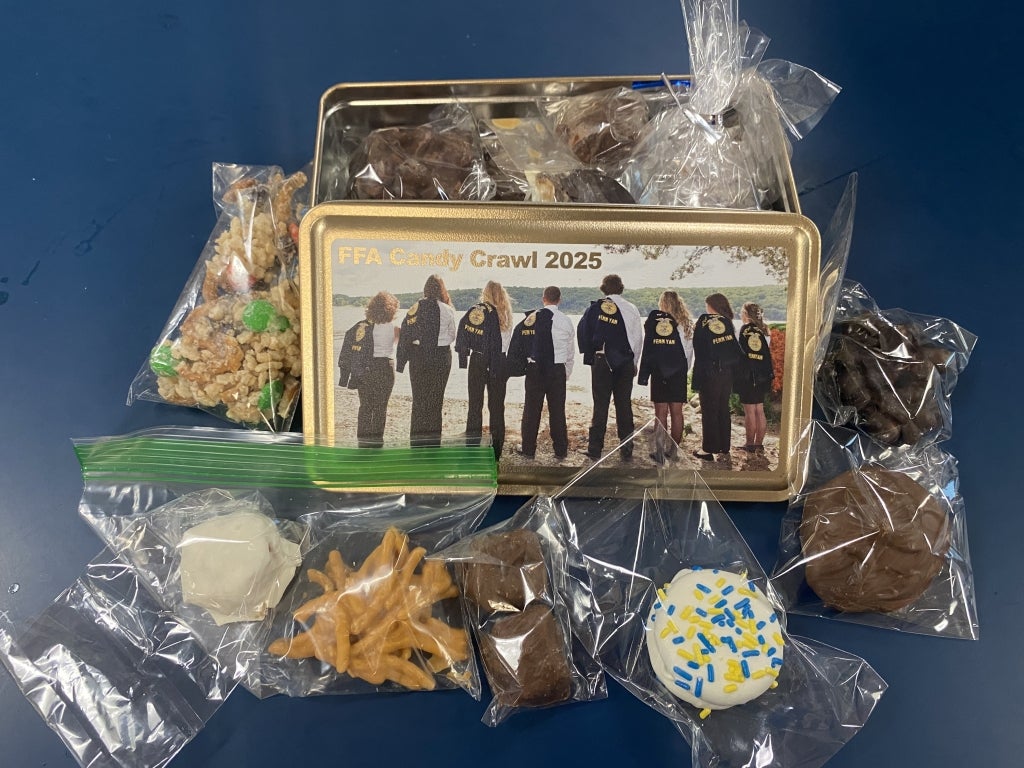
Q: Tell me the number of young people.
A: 8